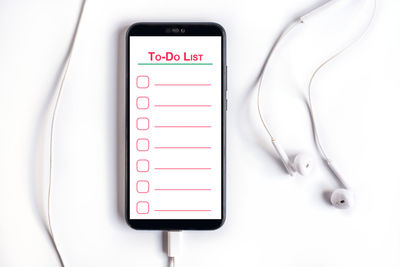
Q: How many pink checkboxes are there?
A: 7